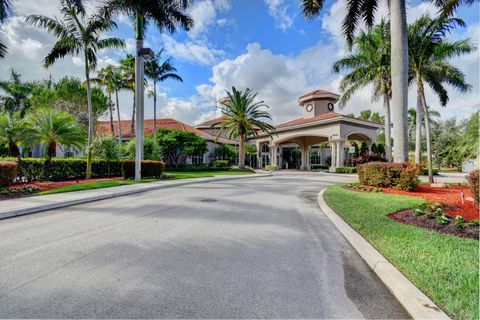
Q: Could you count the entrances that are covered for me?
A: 1